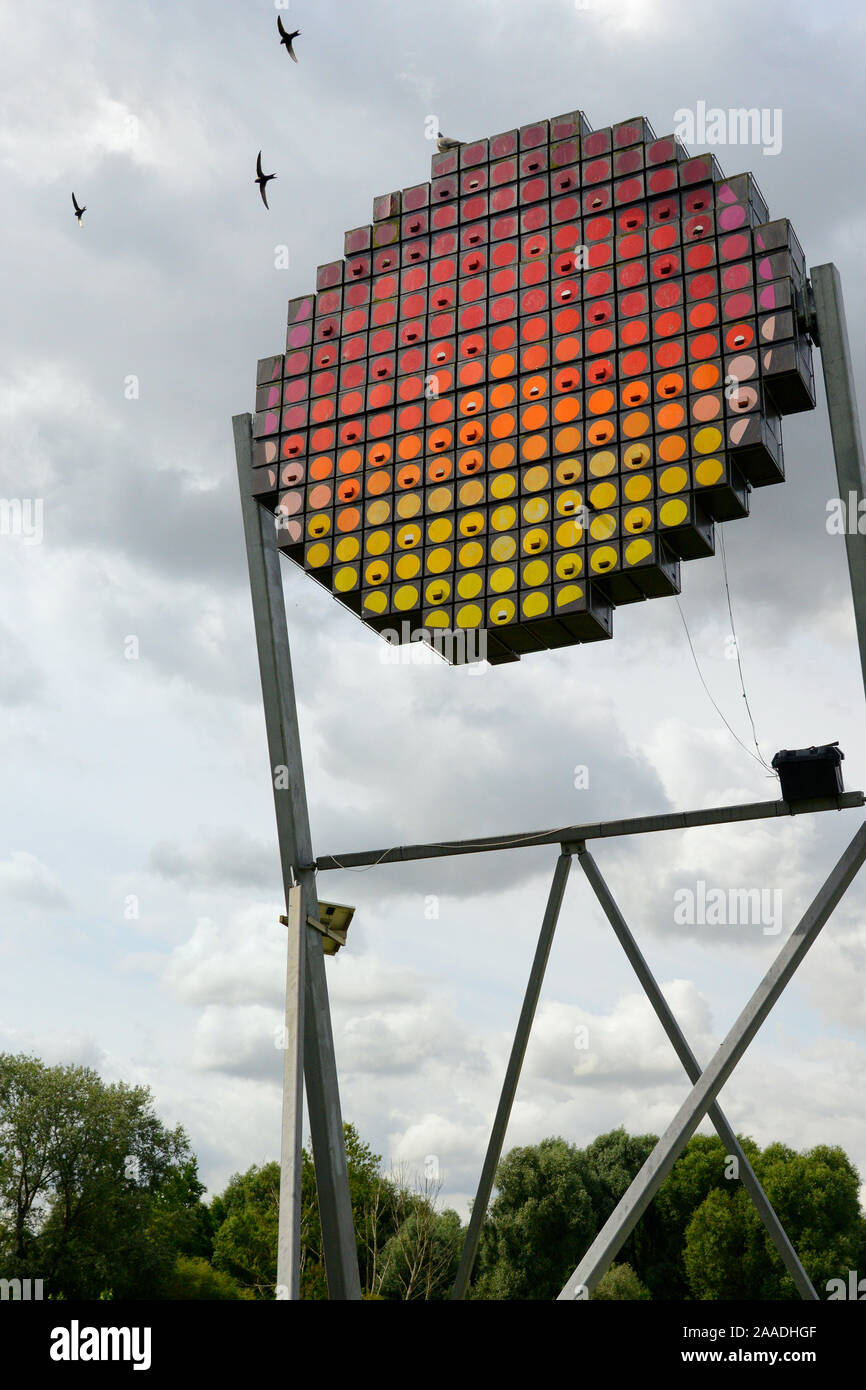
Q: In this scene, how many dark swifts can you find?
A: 3